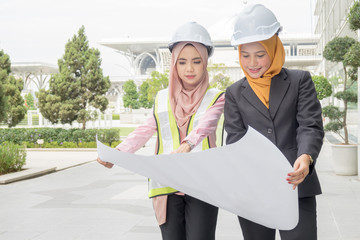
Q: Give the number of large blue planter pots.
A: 0